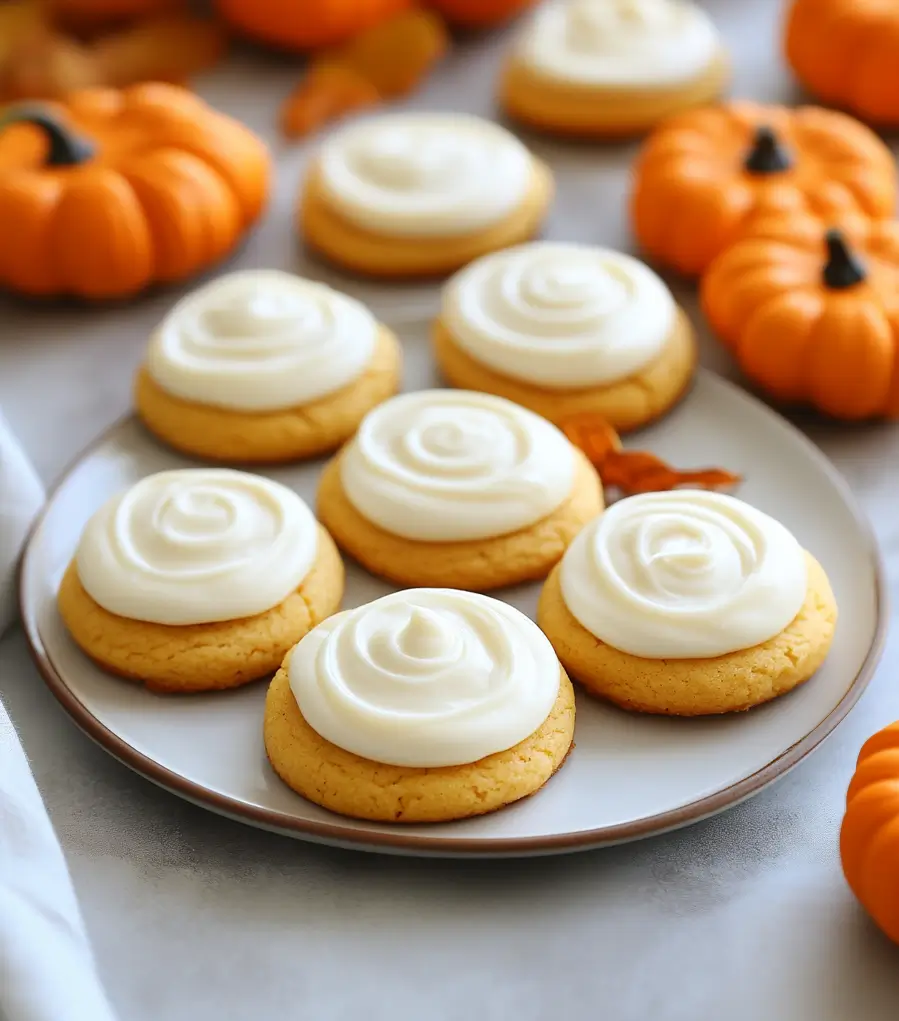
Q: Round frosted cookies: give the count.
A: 8